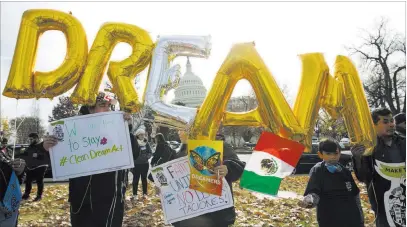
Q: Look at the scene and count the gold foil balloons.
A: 4